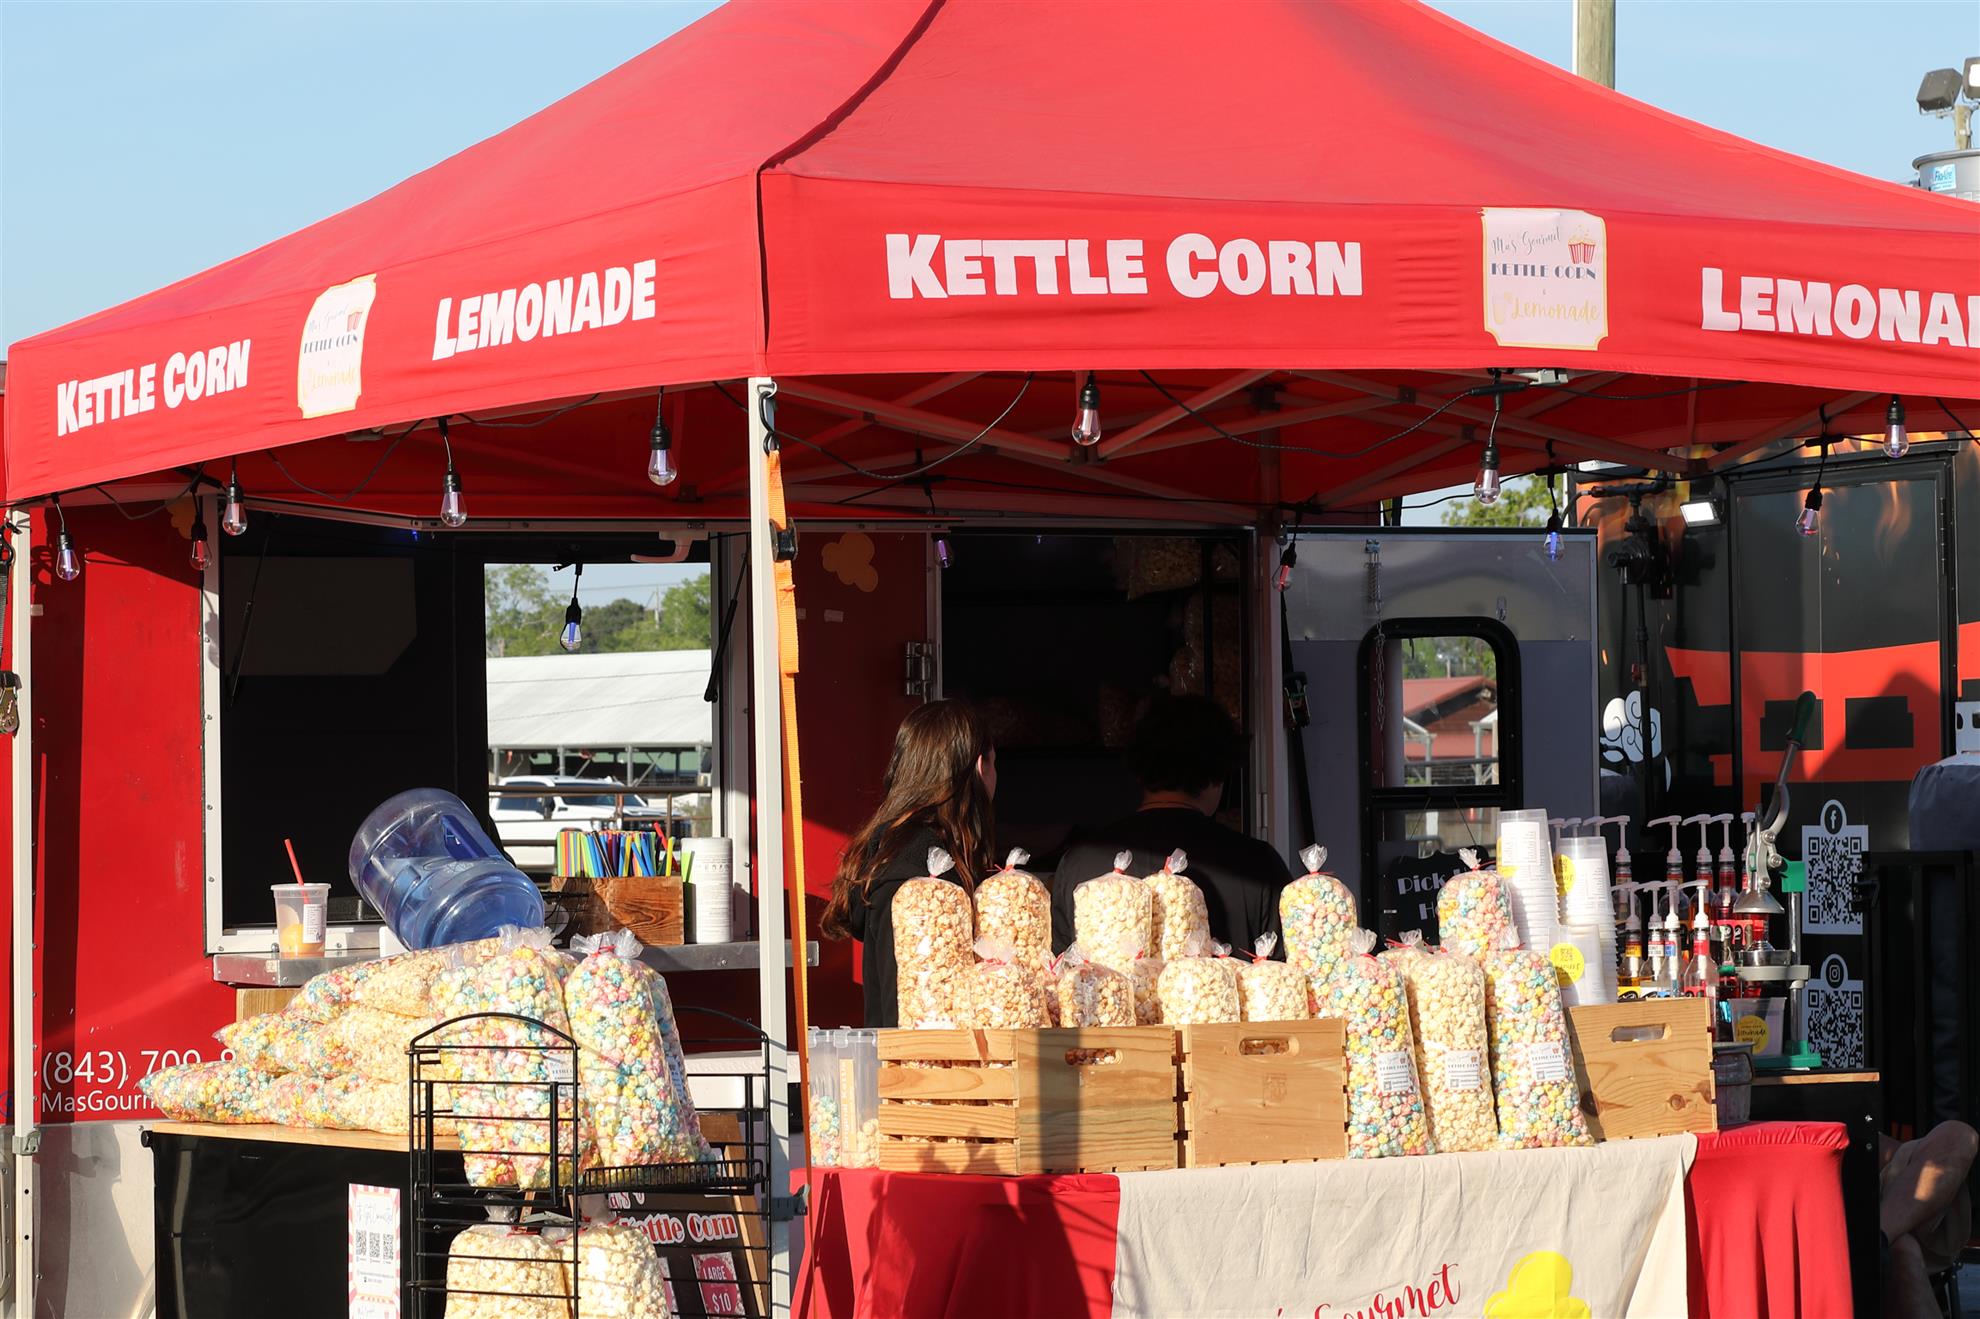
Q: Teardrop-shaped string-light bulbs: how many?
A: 13